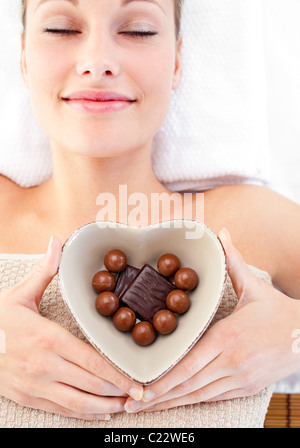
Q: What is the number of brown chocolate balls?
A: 9